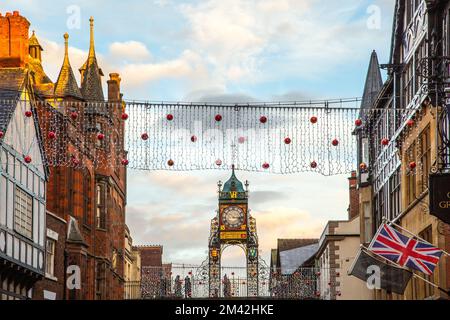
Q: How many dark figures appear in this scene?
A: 3